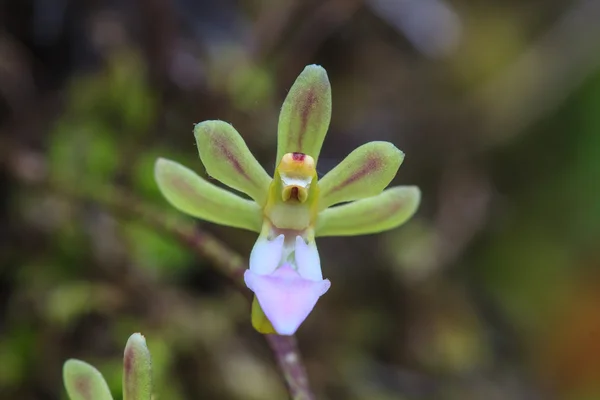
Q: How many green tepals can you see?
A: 7